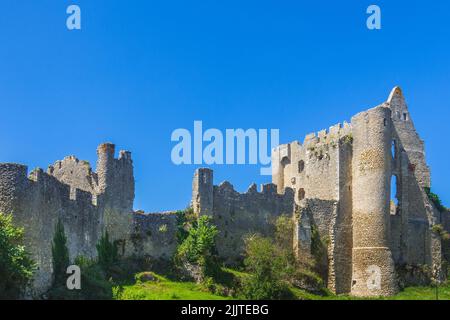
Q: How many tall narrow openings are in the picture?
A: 2